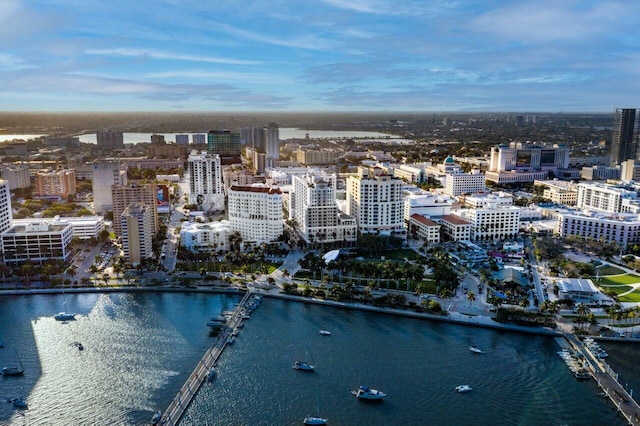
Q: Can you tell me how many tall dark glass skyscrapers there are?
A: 1